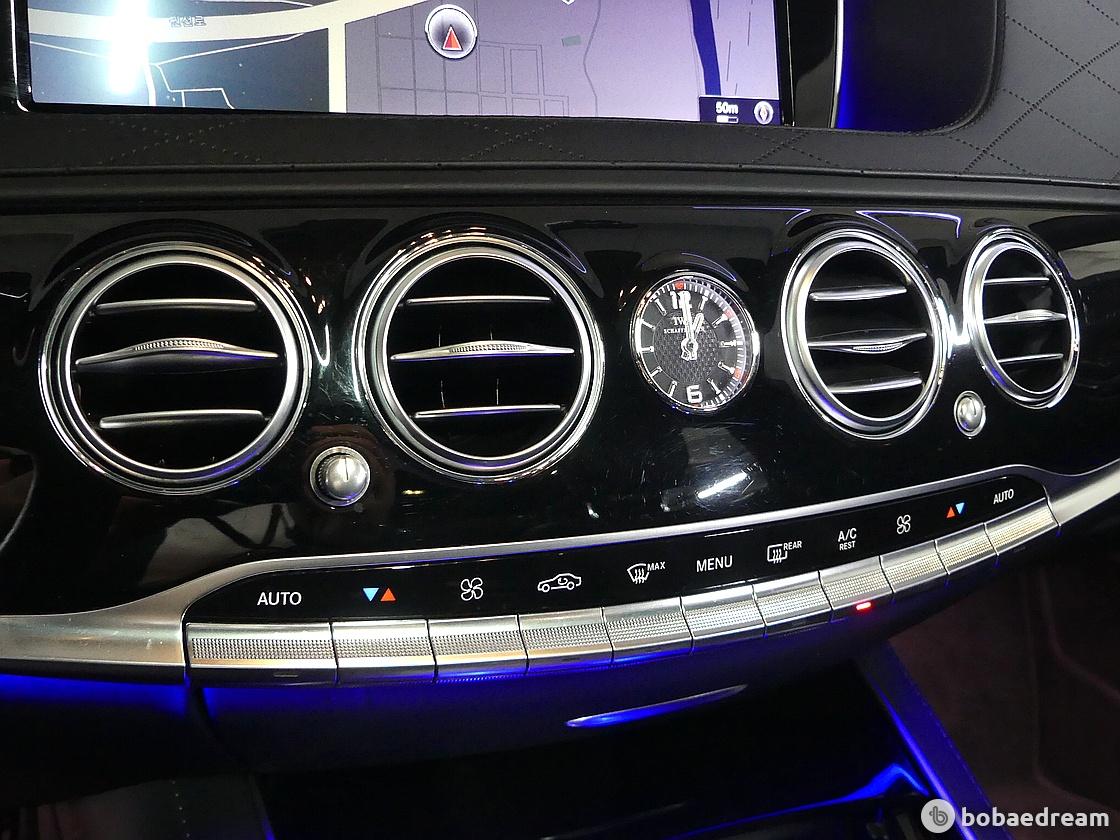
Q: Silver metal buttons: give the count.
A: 11